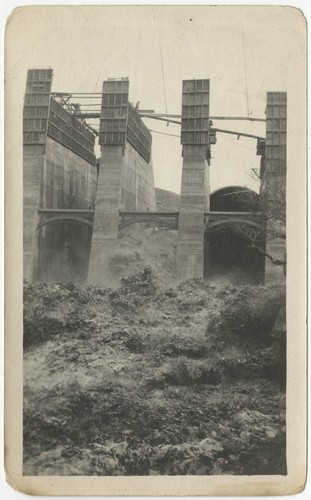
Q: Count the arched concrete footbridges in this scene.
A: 3